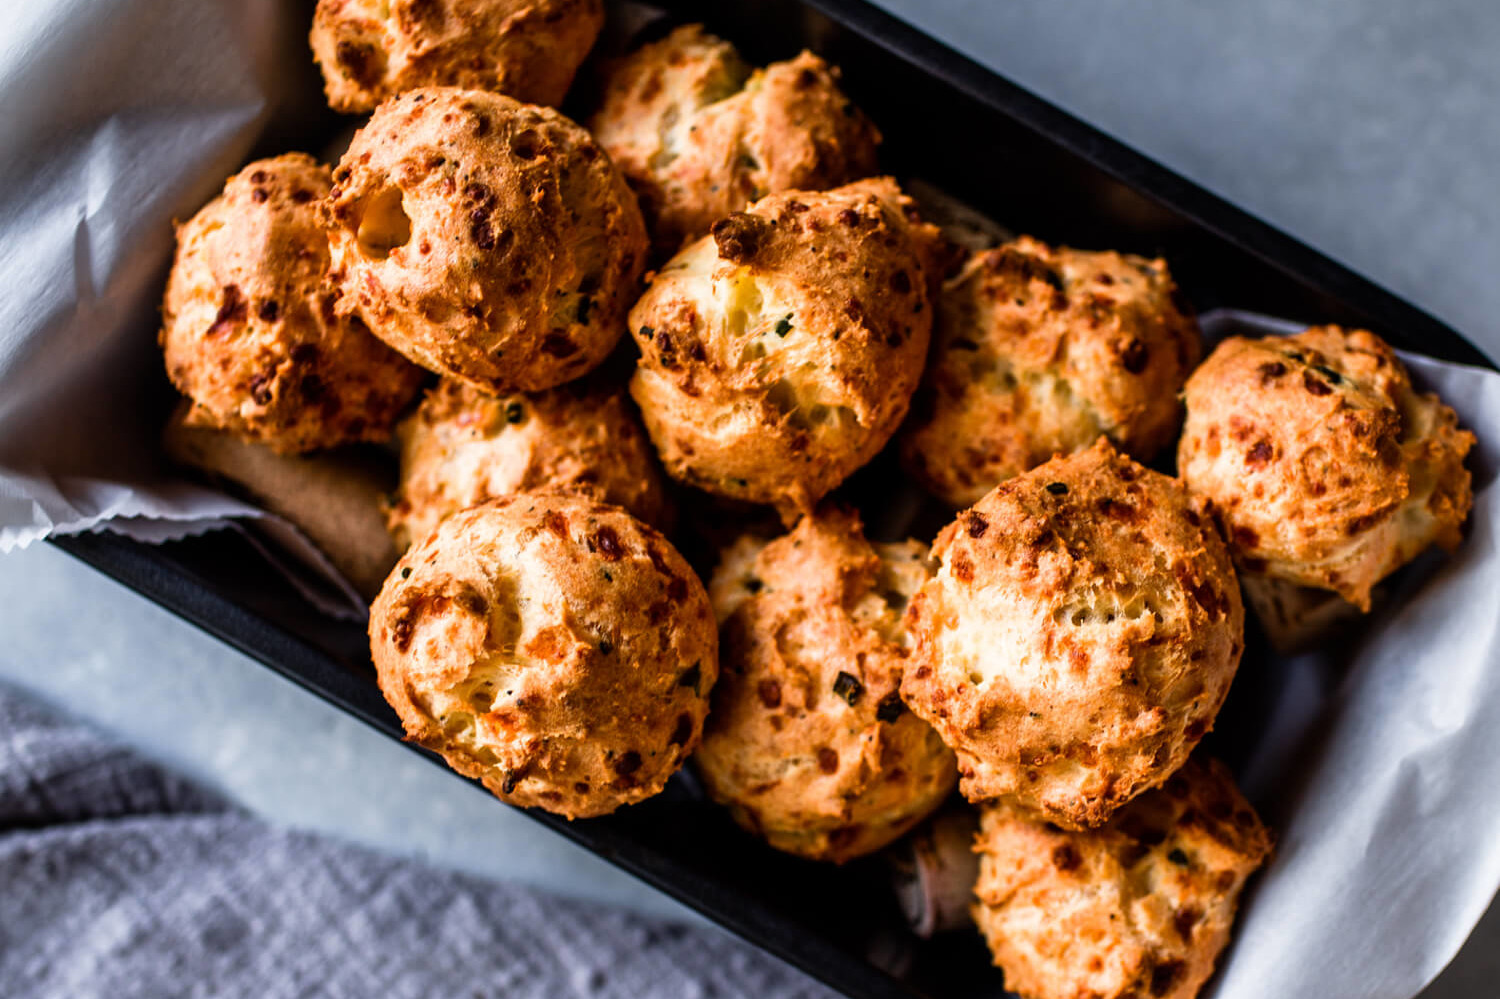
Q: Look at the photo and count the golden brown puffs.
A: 12